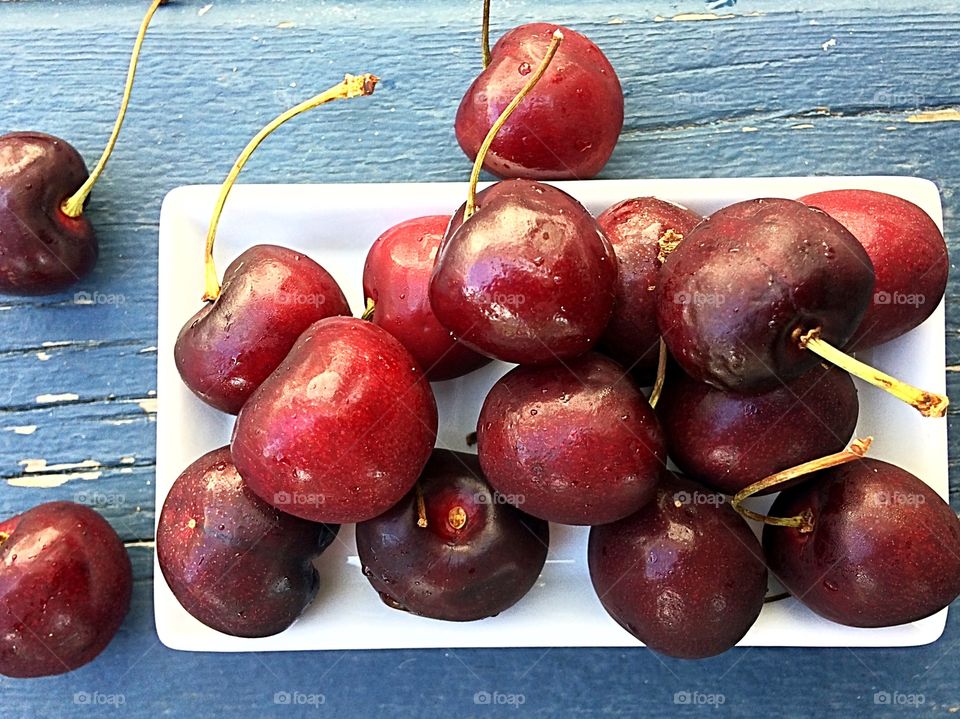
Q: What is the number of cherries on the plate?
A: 13